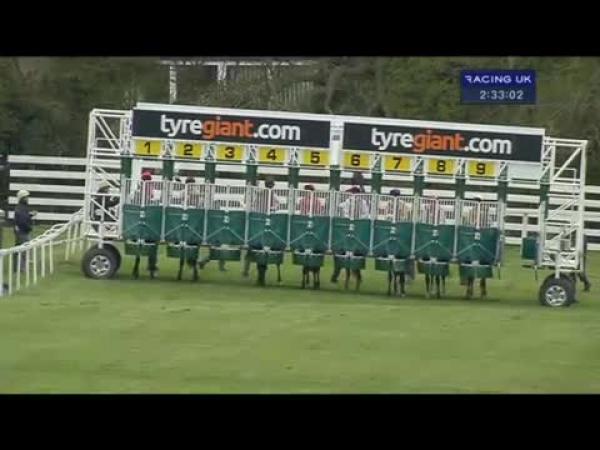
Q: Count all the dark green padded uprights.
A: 11